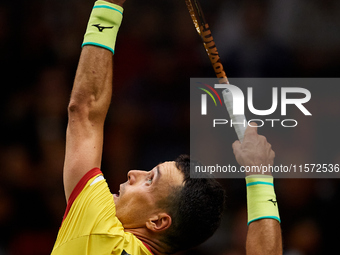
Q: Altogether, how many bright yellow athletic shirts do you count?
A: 1